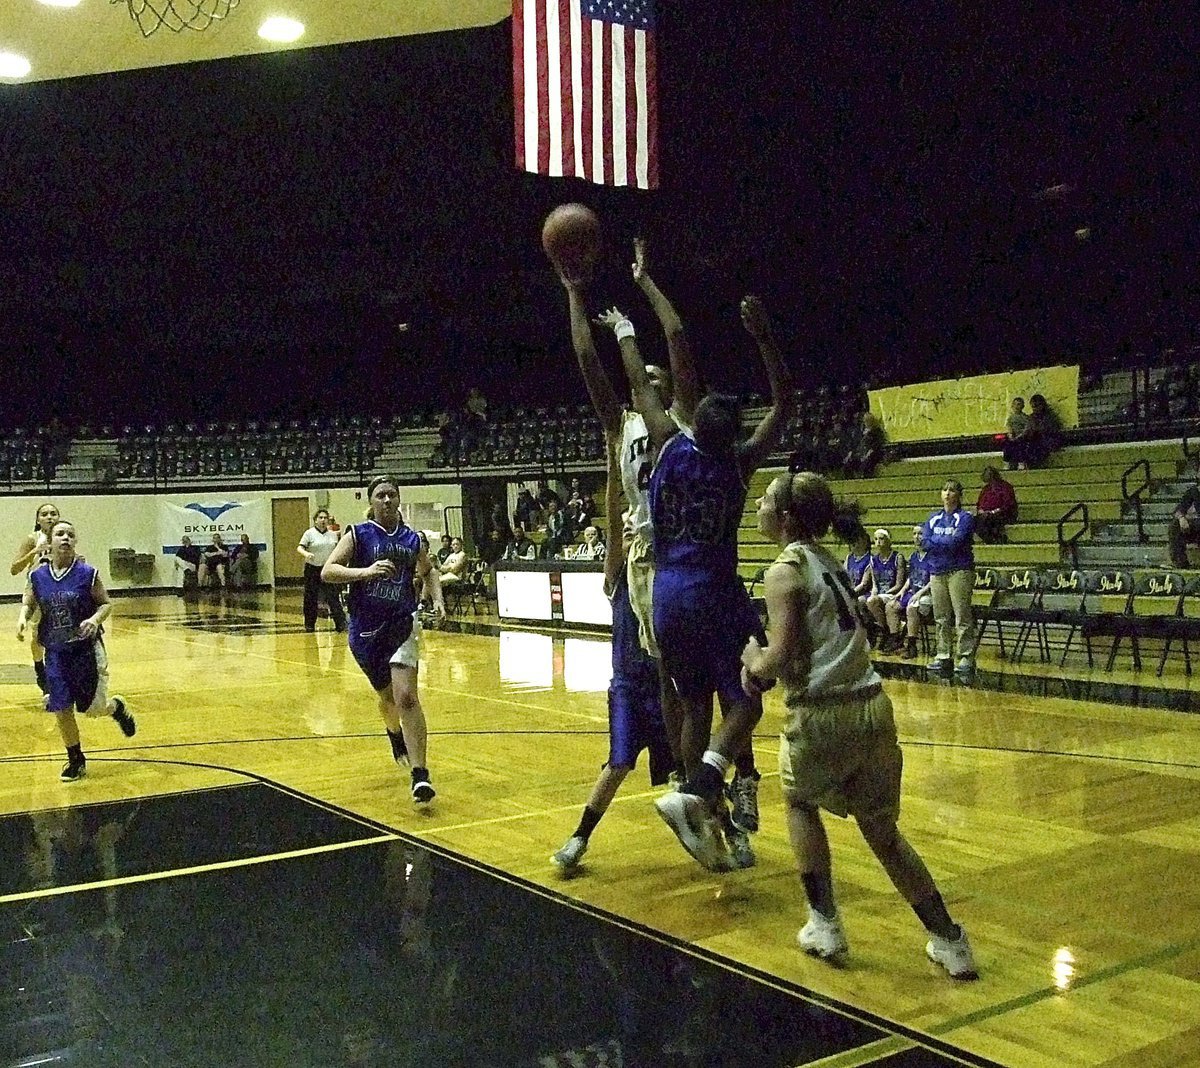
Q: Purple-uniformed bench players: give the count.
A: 3